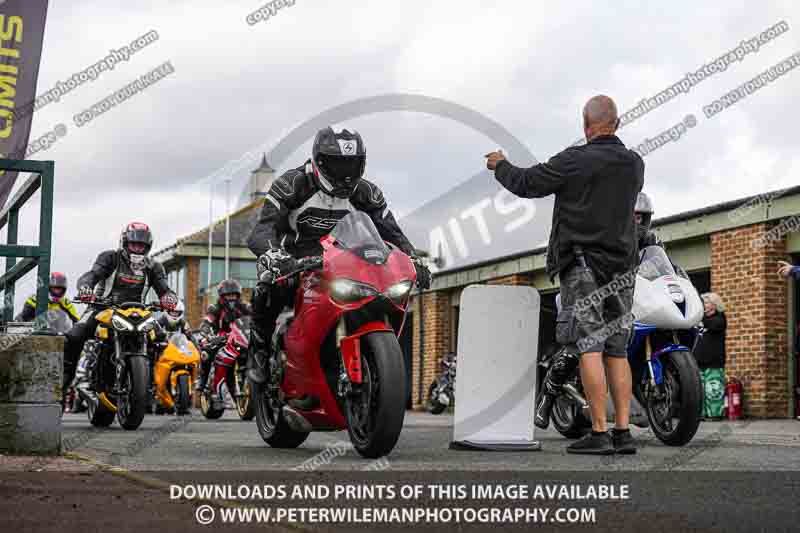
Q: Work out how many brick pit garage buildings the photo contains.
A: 1